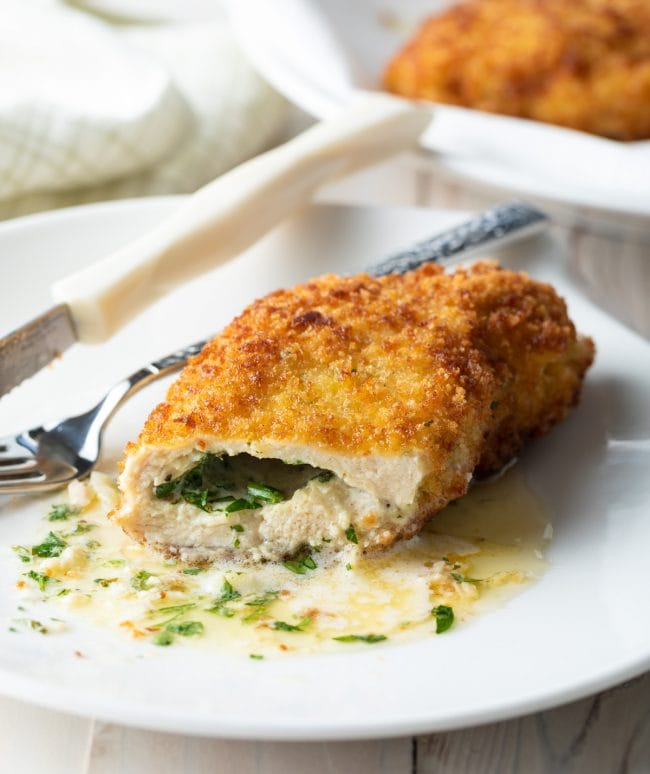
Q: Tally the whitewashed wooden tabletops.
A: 1